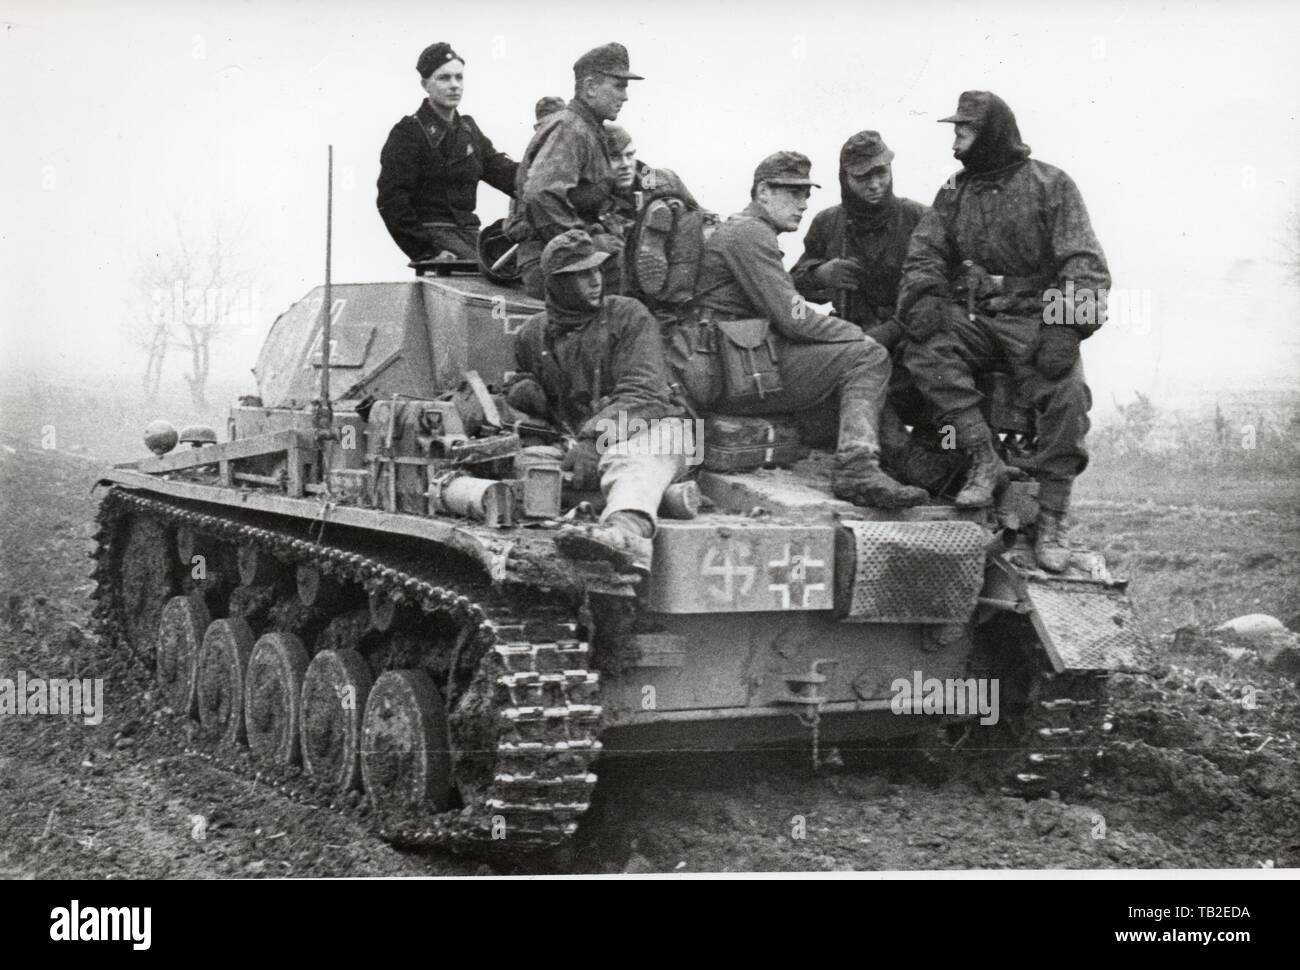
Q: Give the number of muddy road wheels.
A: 5